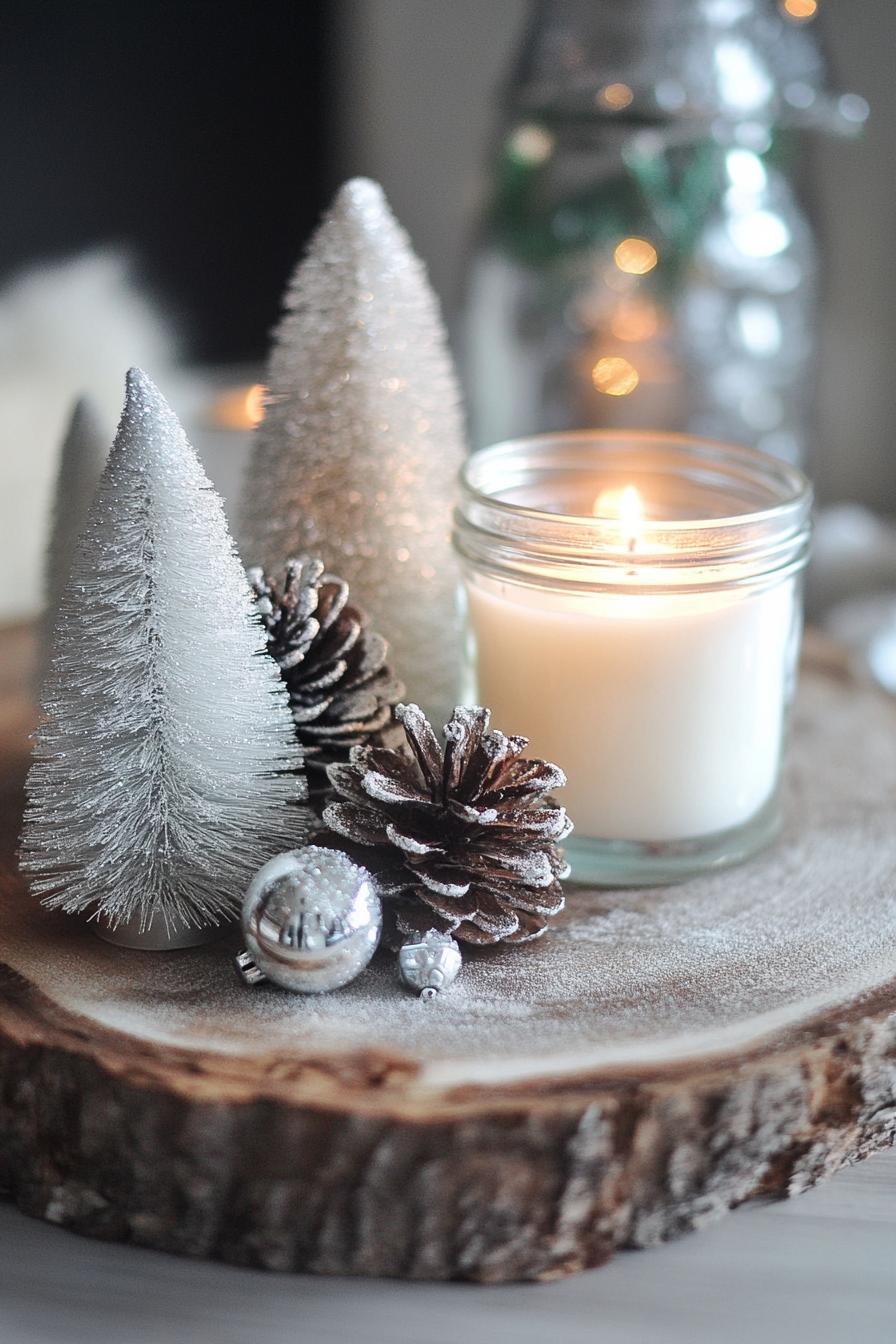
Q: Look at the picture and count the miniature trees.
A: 3